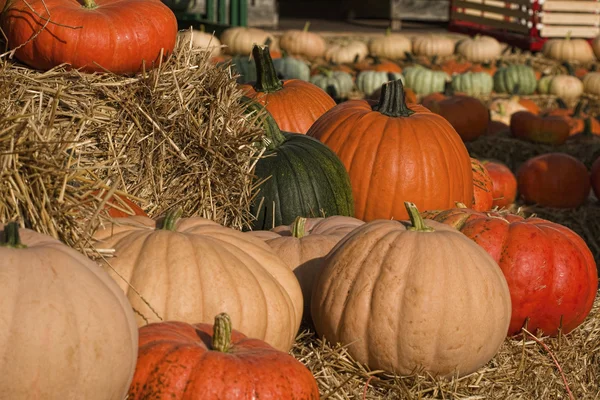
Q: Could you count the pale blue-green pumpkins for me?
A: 7